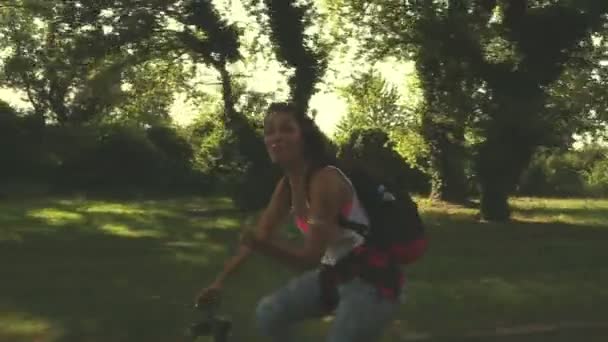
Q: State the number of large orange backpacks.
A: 0